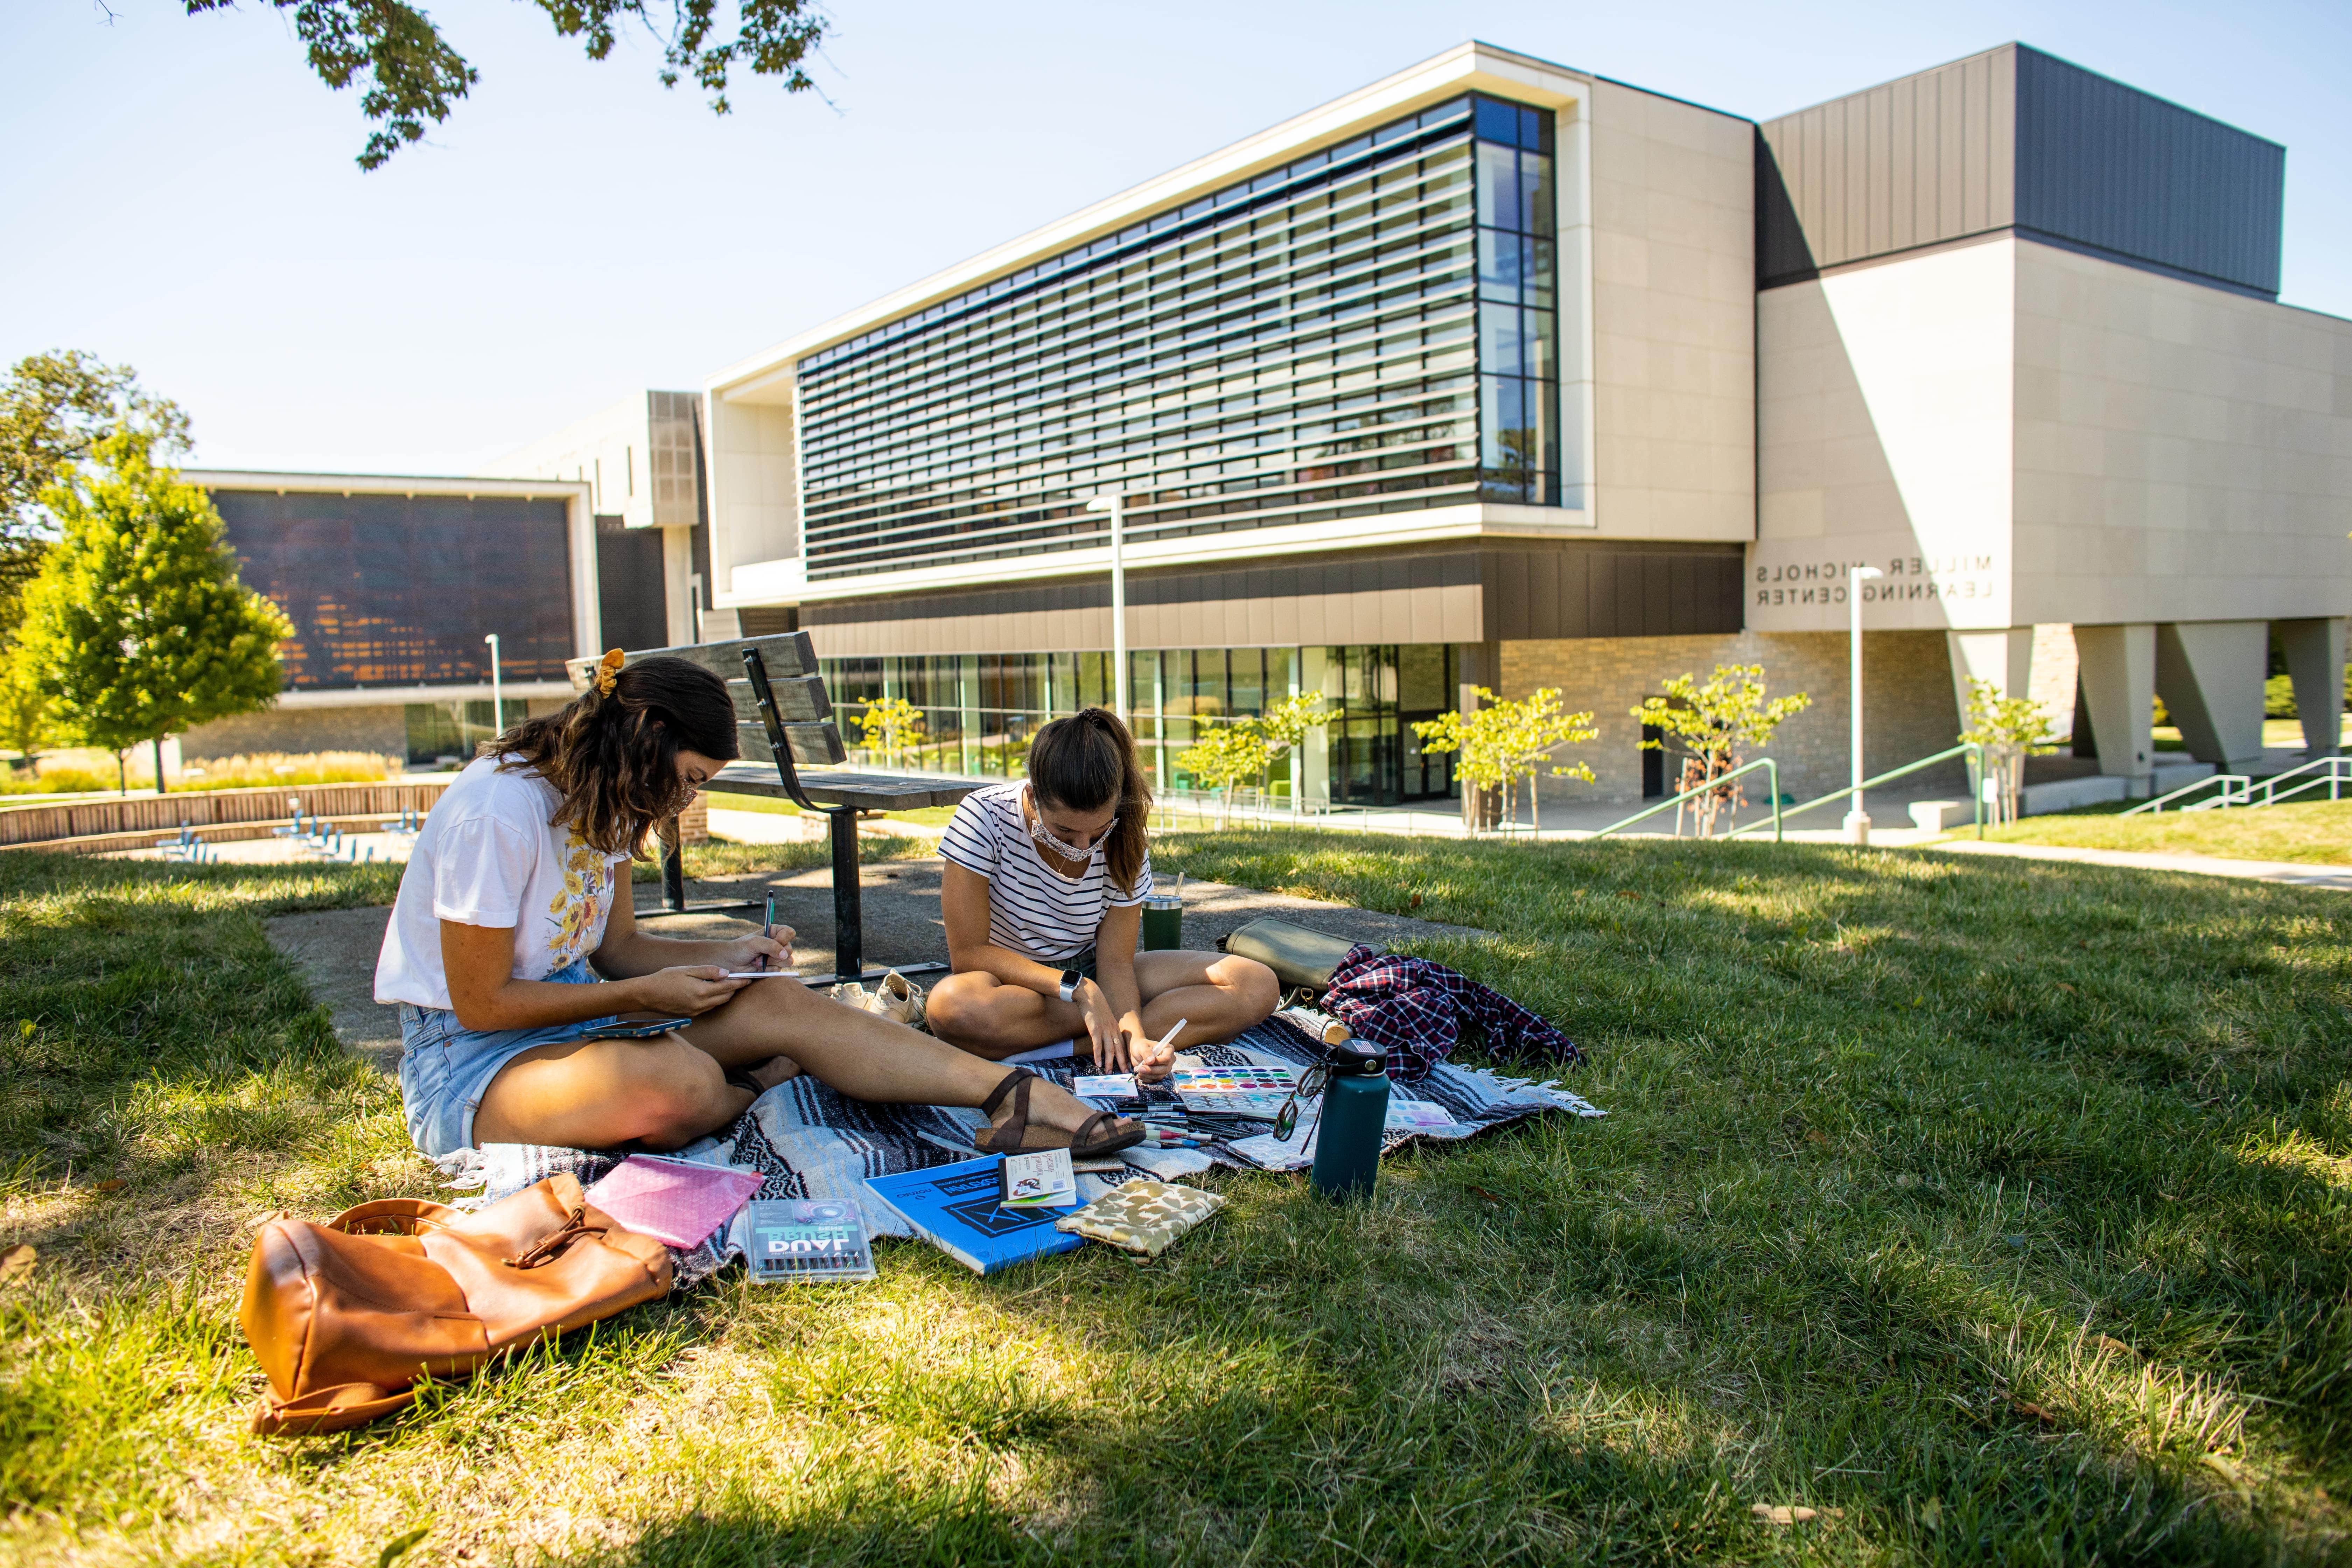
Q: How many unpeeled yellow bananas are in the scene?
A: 0